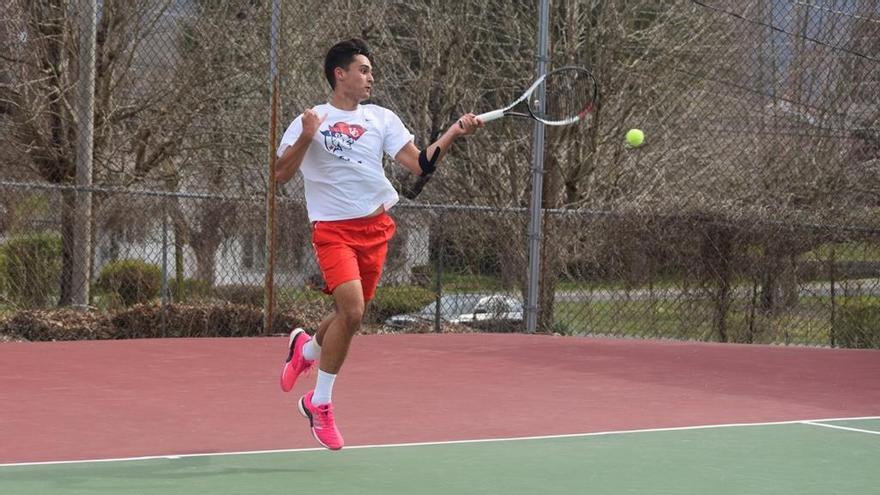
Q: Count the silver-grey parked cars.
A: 1